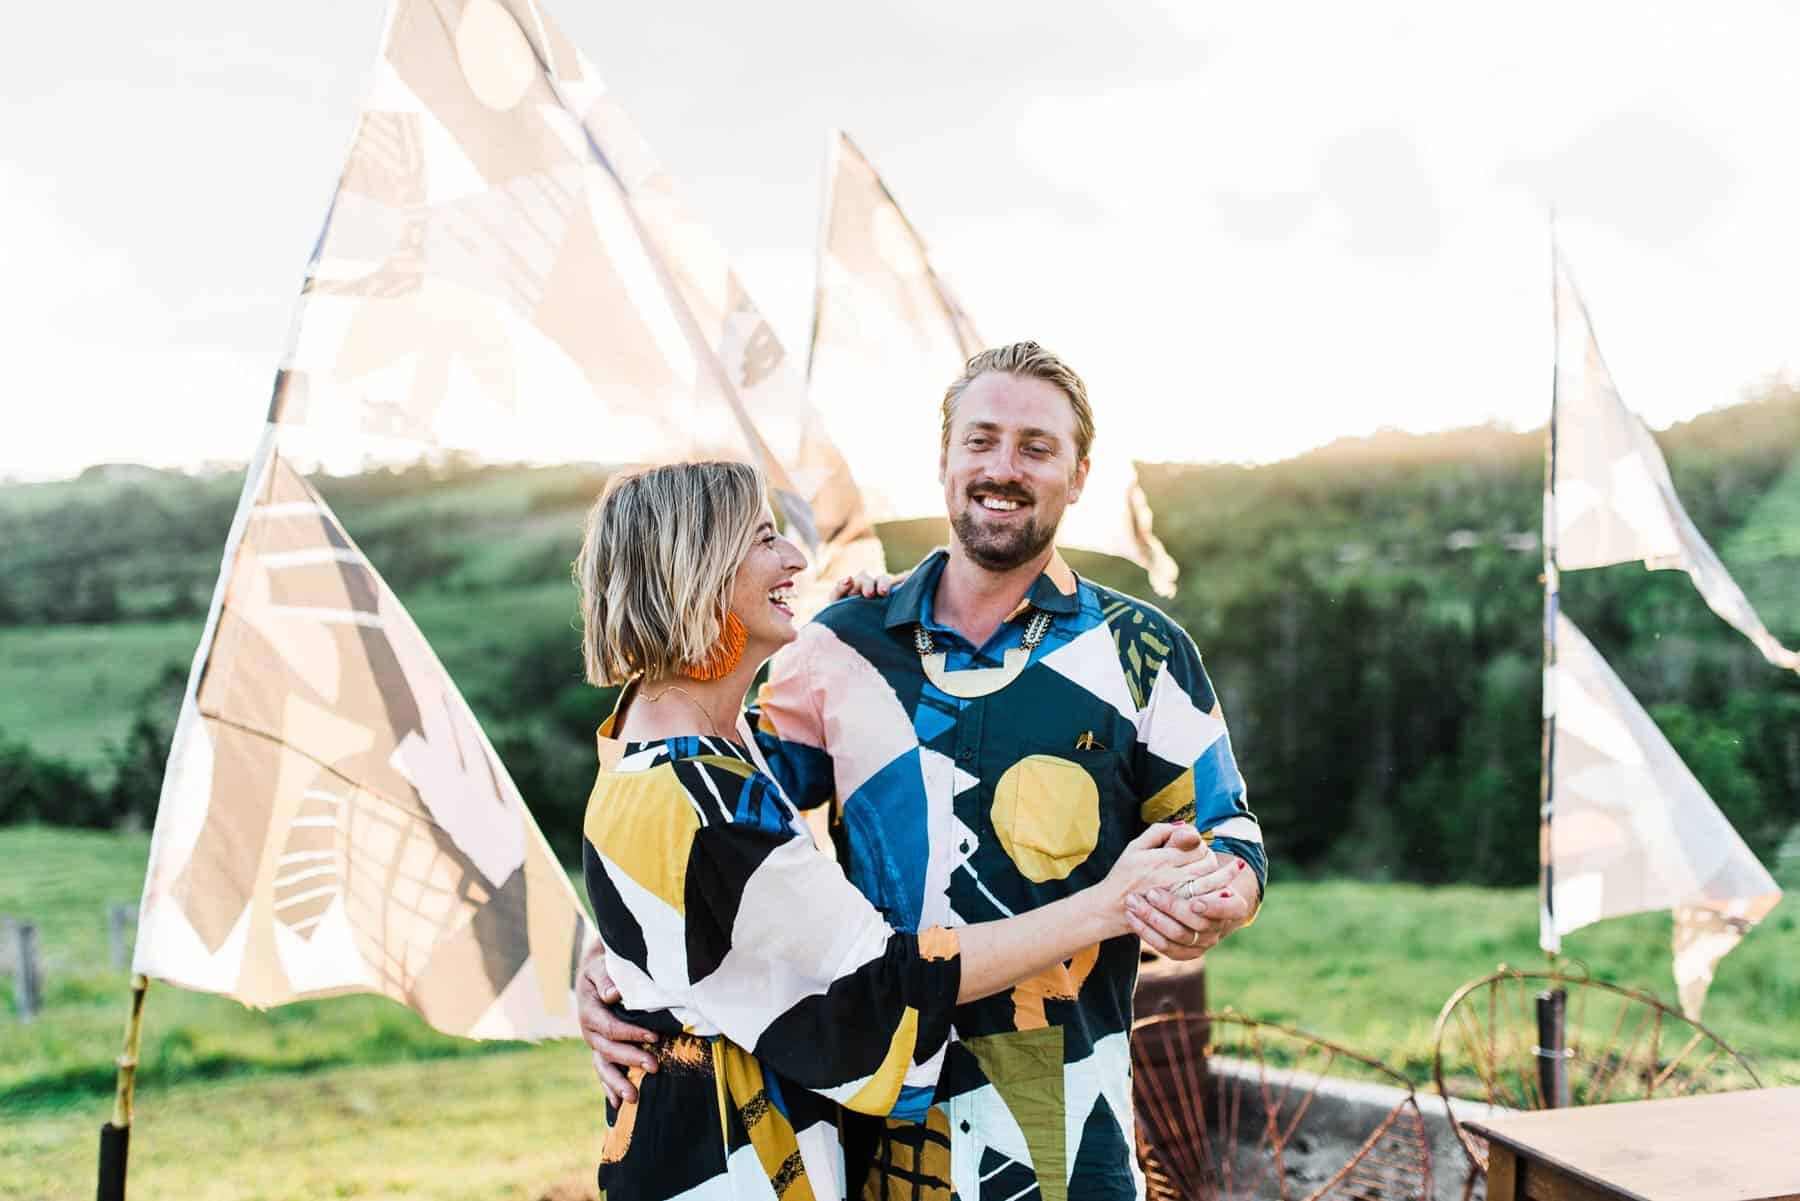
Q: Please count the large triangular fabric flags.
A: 5